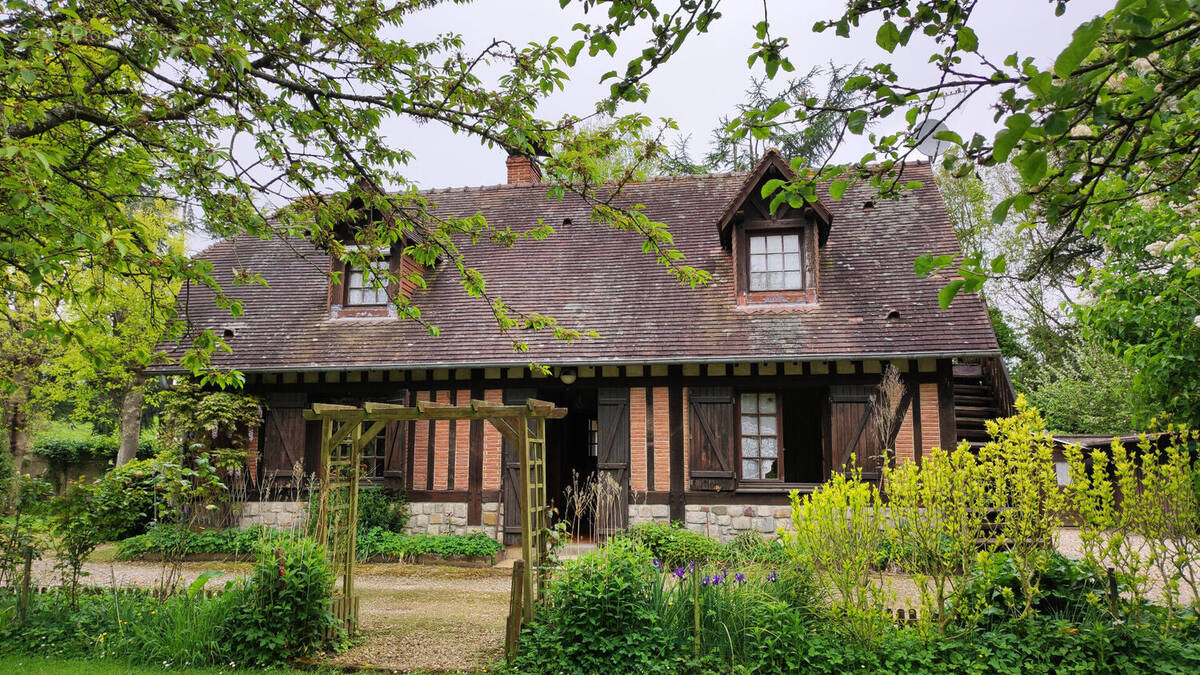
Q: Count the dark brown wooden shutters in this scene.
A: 6